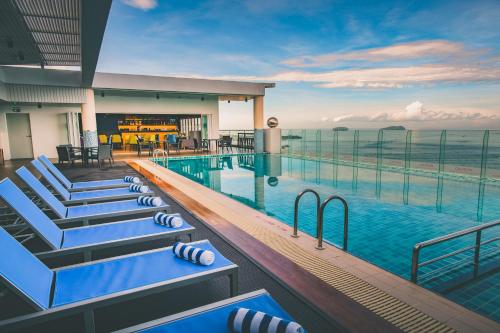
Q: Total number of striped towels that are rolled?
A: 6